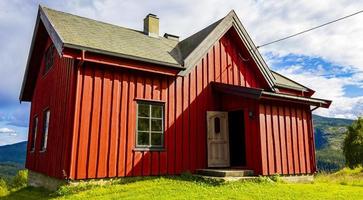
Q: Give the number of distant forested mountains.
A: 2